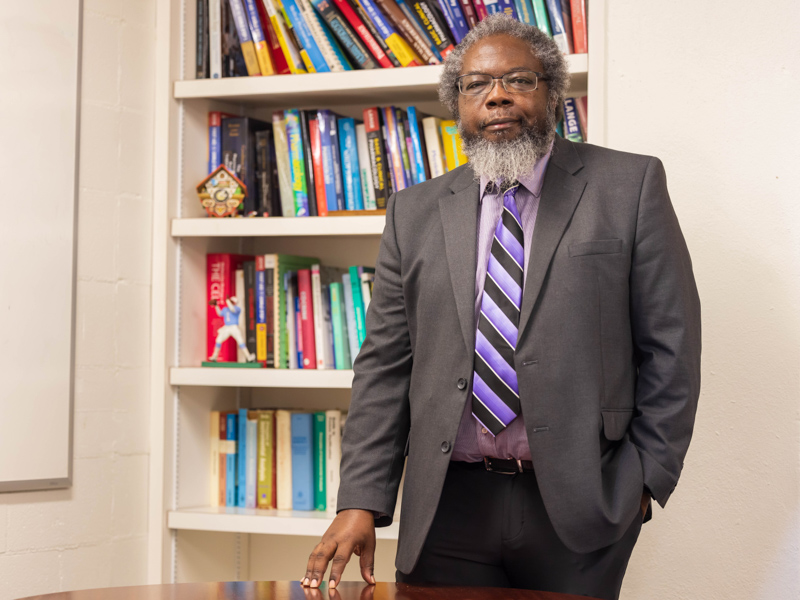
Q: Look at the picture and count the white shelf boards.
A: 4